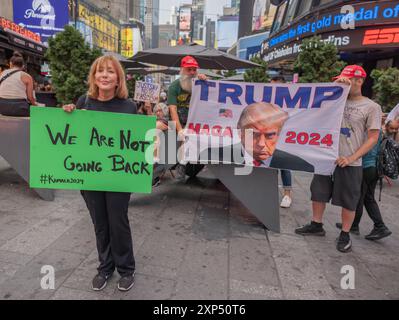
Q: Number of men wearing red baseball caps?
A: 2